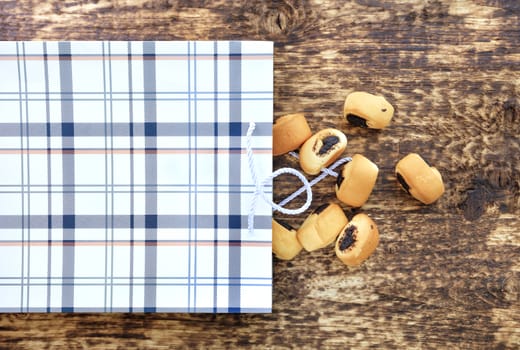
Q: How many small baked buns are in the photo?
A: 8